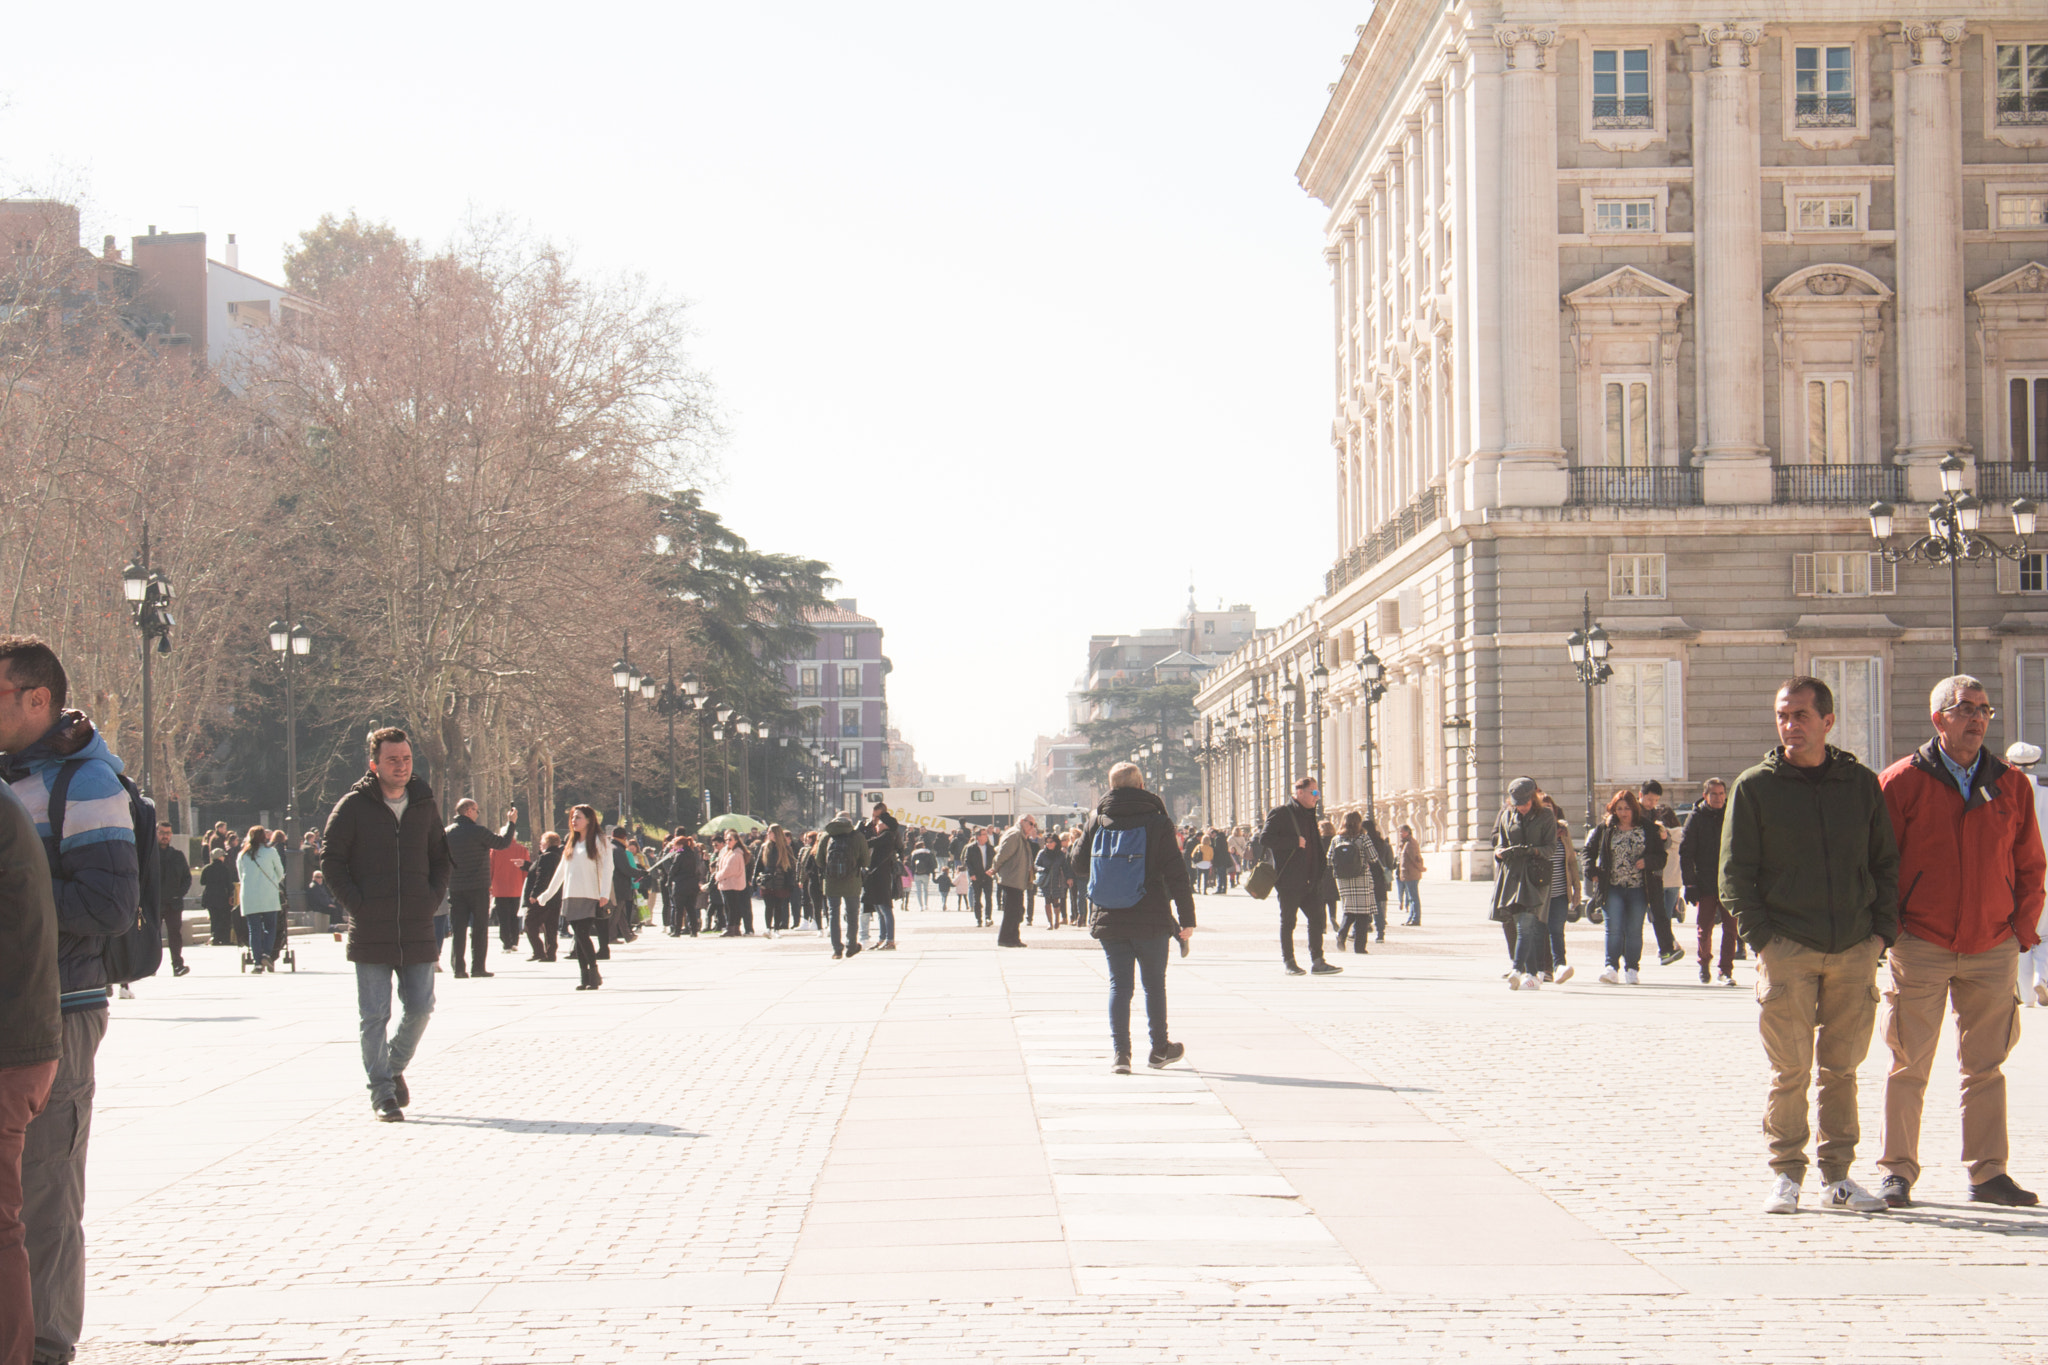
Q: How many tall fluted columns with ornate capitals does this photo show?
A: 3